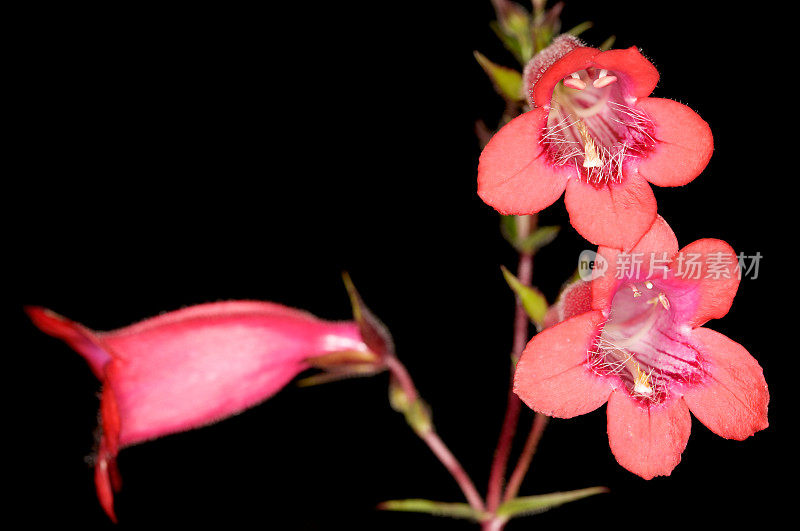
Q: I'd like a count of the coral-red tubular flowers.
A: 3